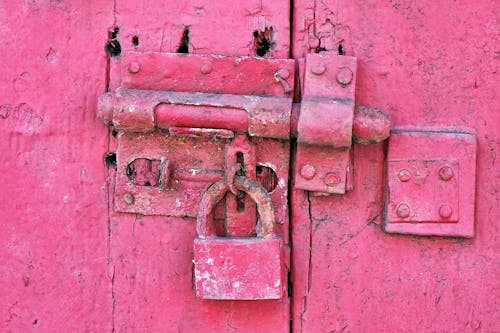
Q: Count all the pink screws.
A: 11